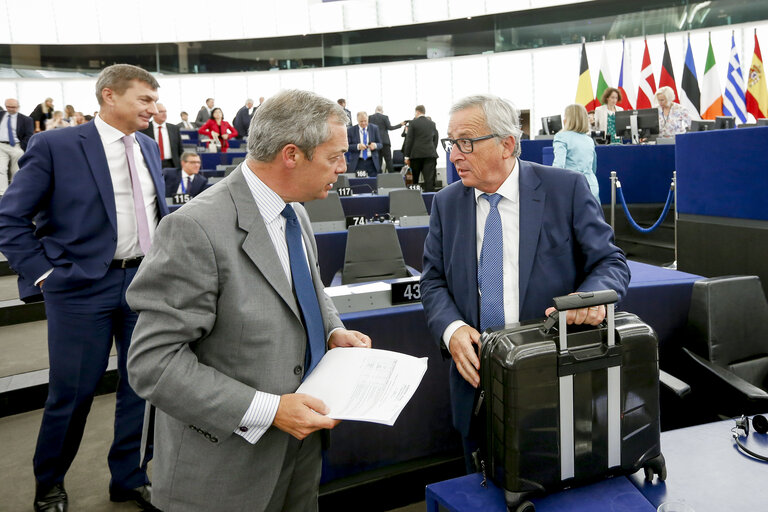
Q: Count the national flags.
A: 9